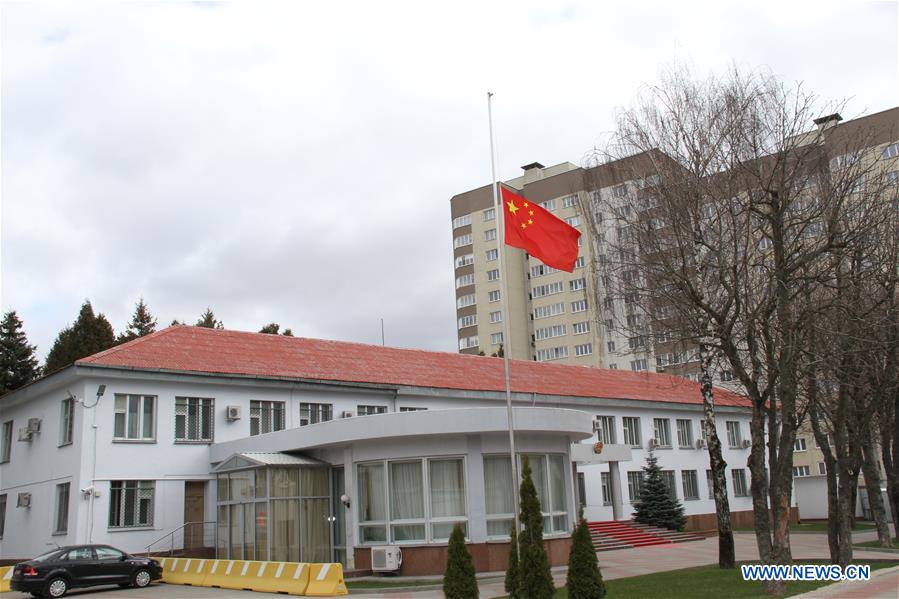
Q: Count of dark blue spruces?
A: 1